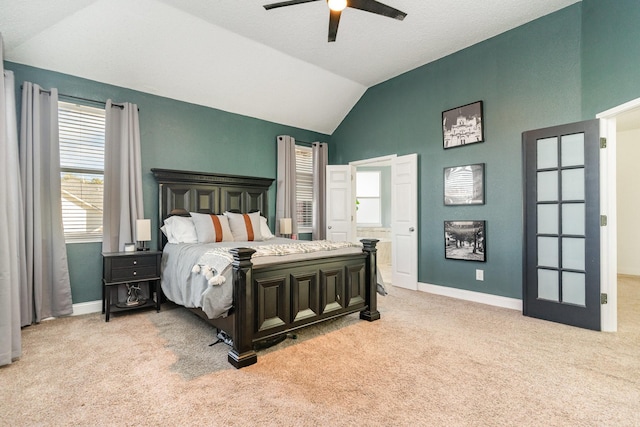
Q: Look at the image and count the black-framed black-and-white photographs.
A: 3